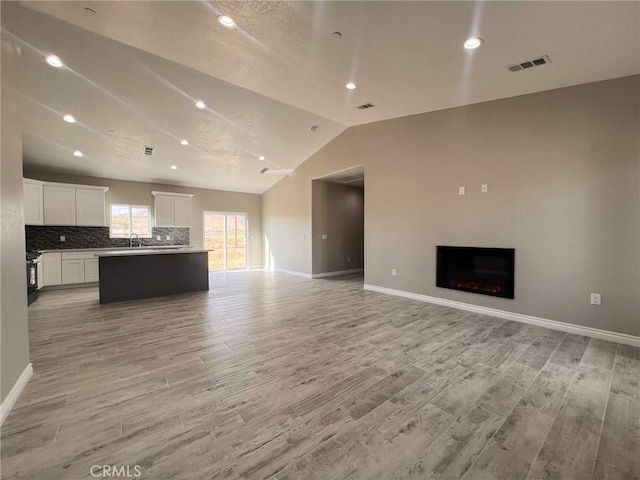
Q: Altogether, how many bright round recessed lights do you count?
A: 10